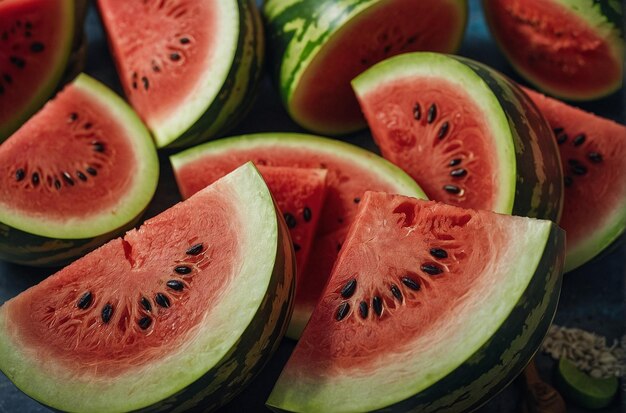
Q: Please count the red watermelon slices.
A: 11